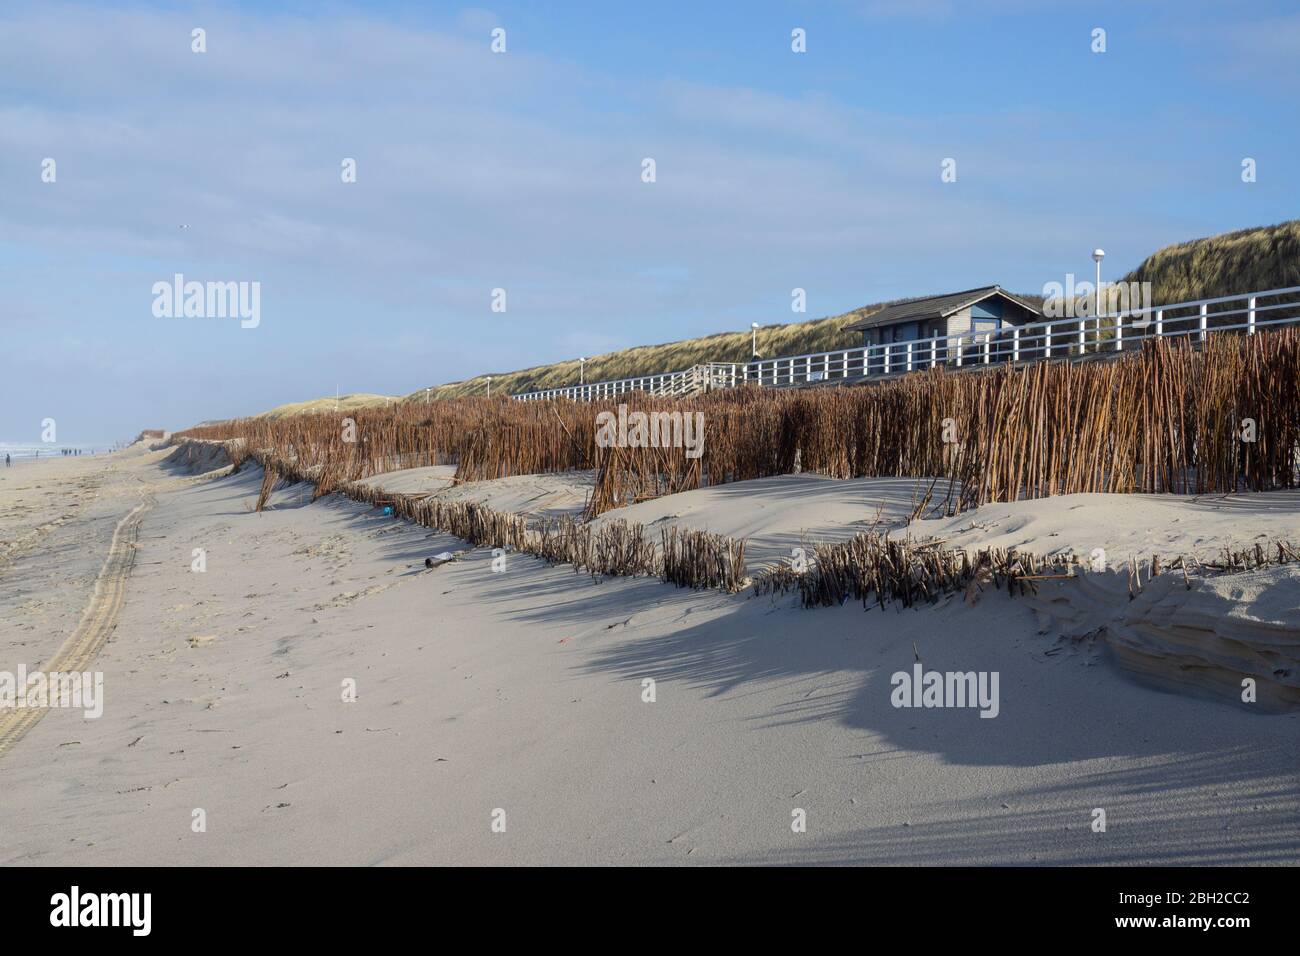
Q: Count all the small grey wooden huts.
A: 1